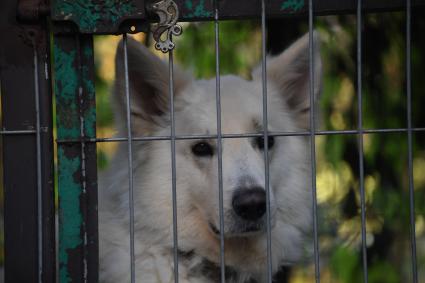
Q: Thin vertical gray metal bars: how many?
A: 8